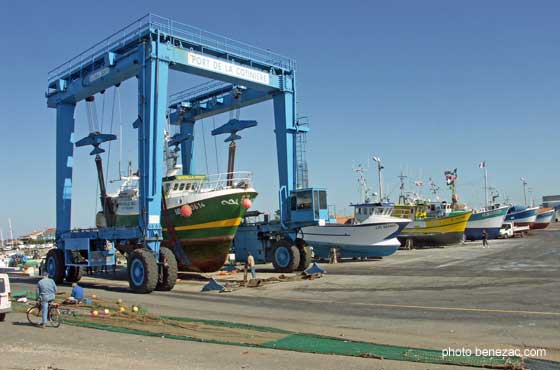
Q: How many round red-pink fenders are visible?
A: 2